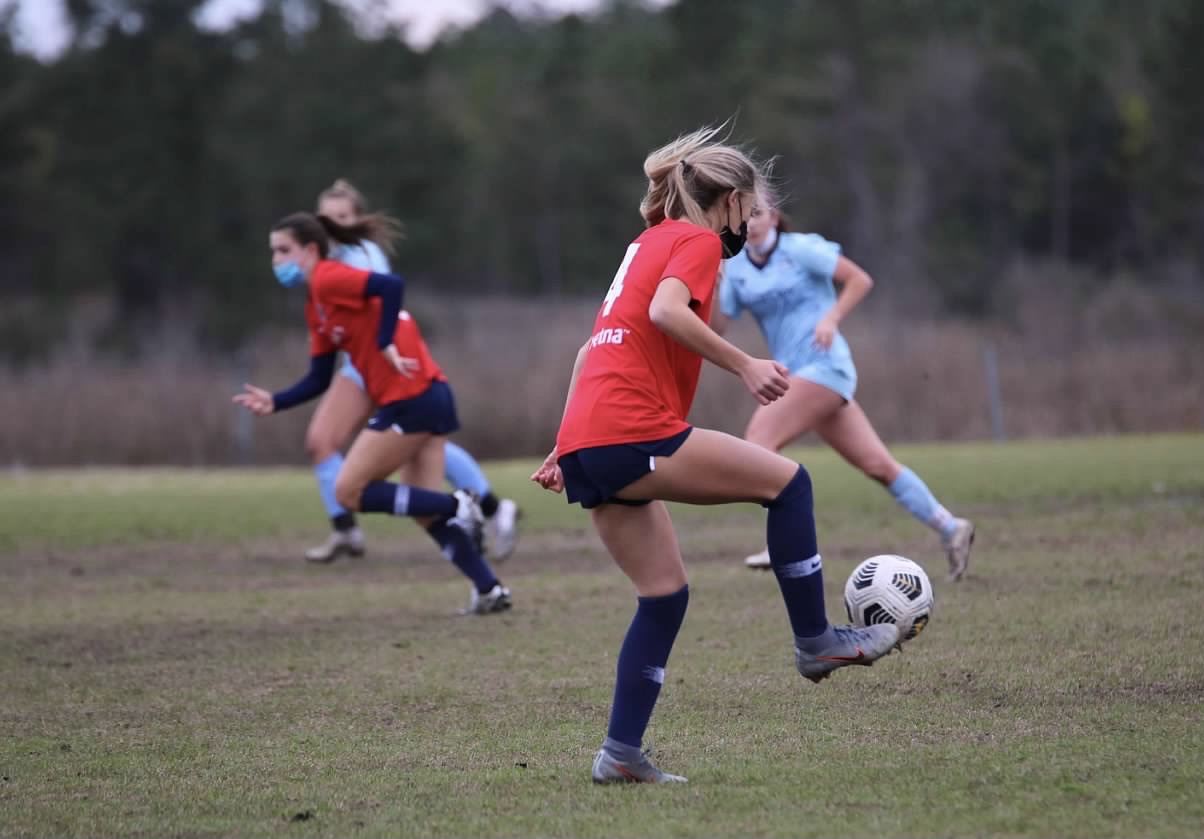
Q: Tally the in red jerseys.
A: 2